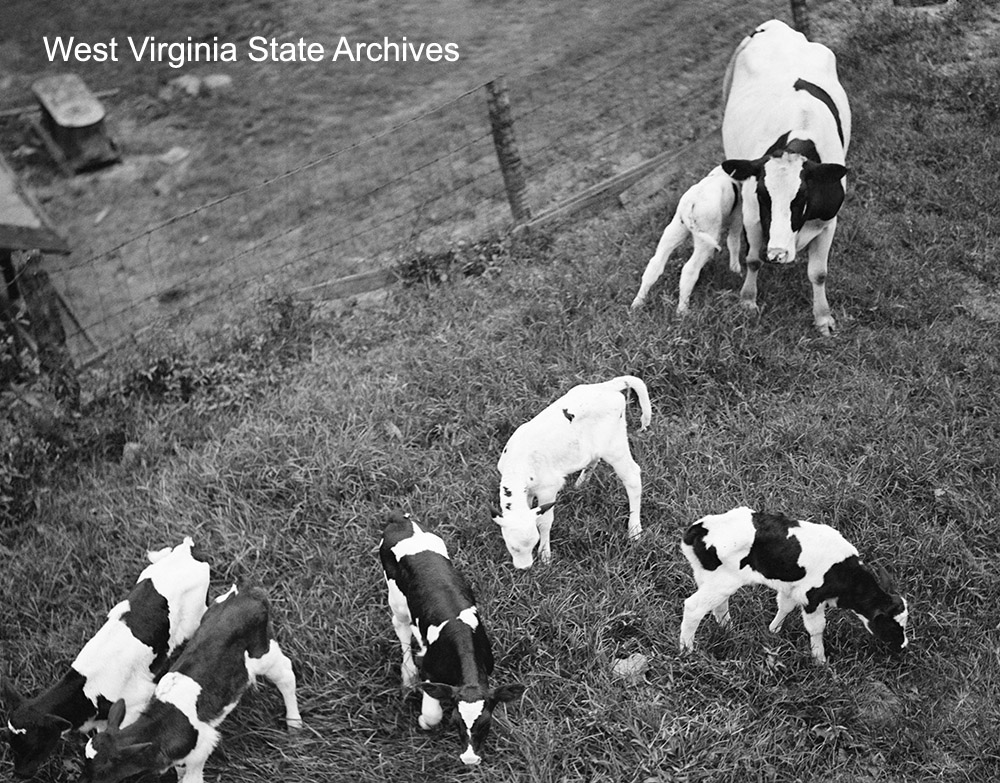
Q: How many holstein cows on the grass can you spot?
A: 7